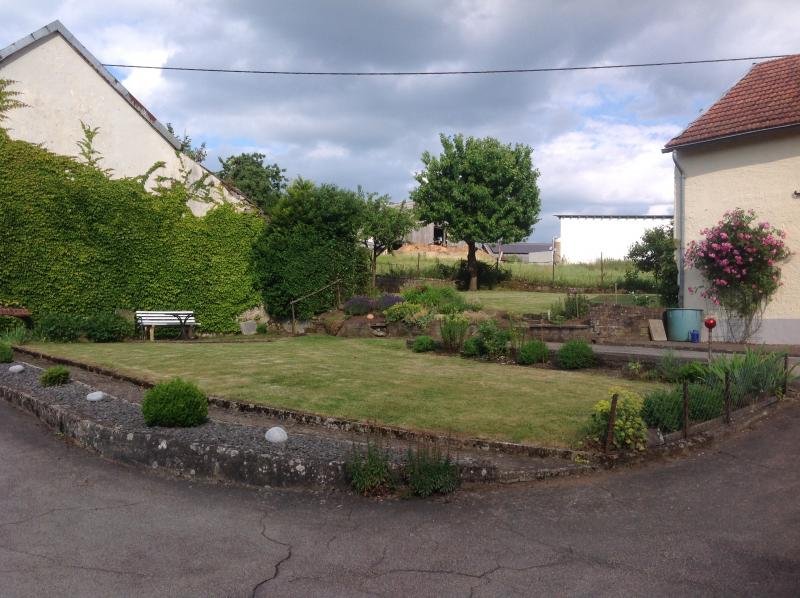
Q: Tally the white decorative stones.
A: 3